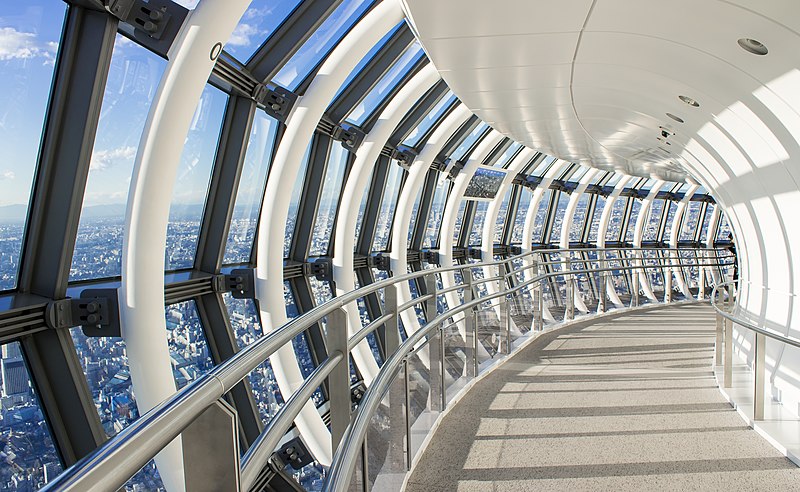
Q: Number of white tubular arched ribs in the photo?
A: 12